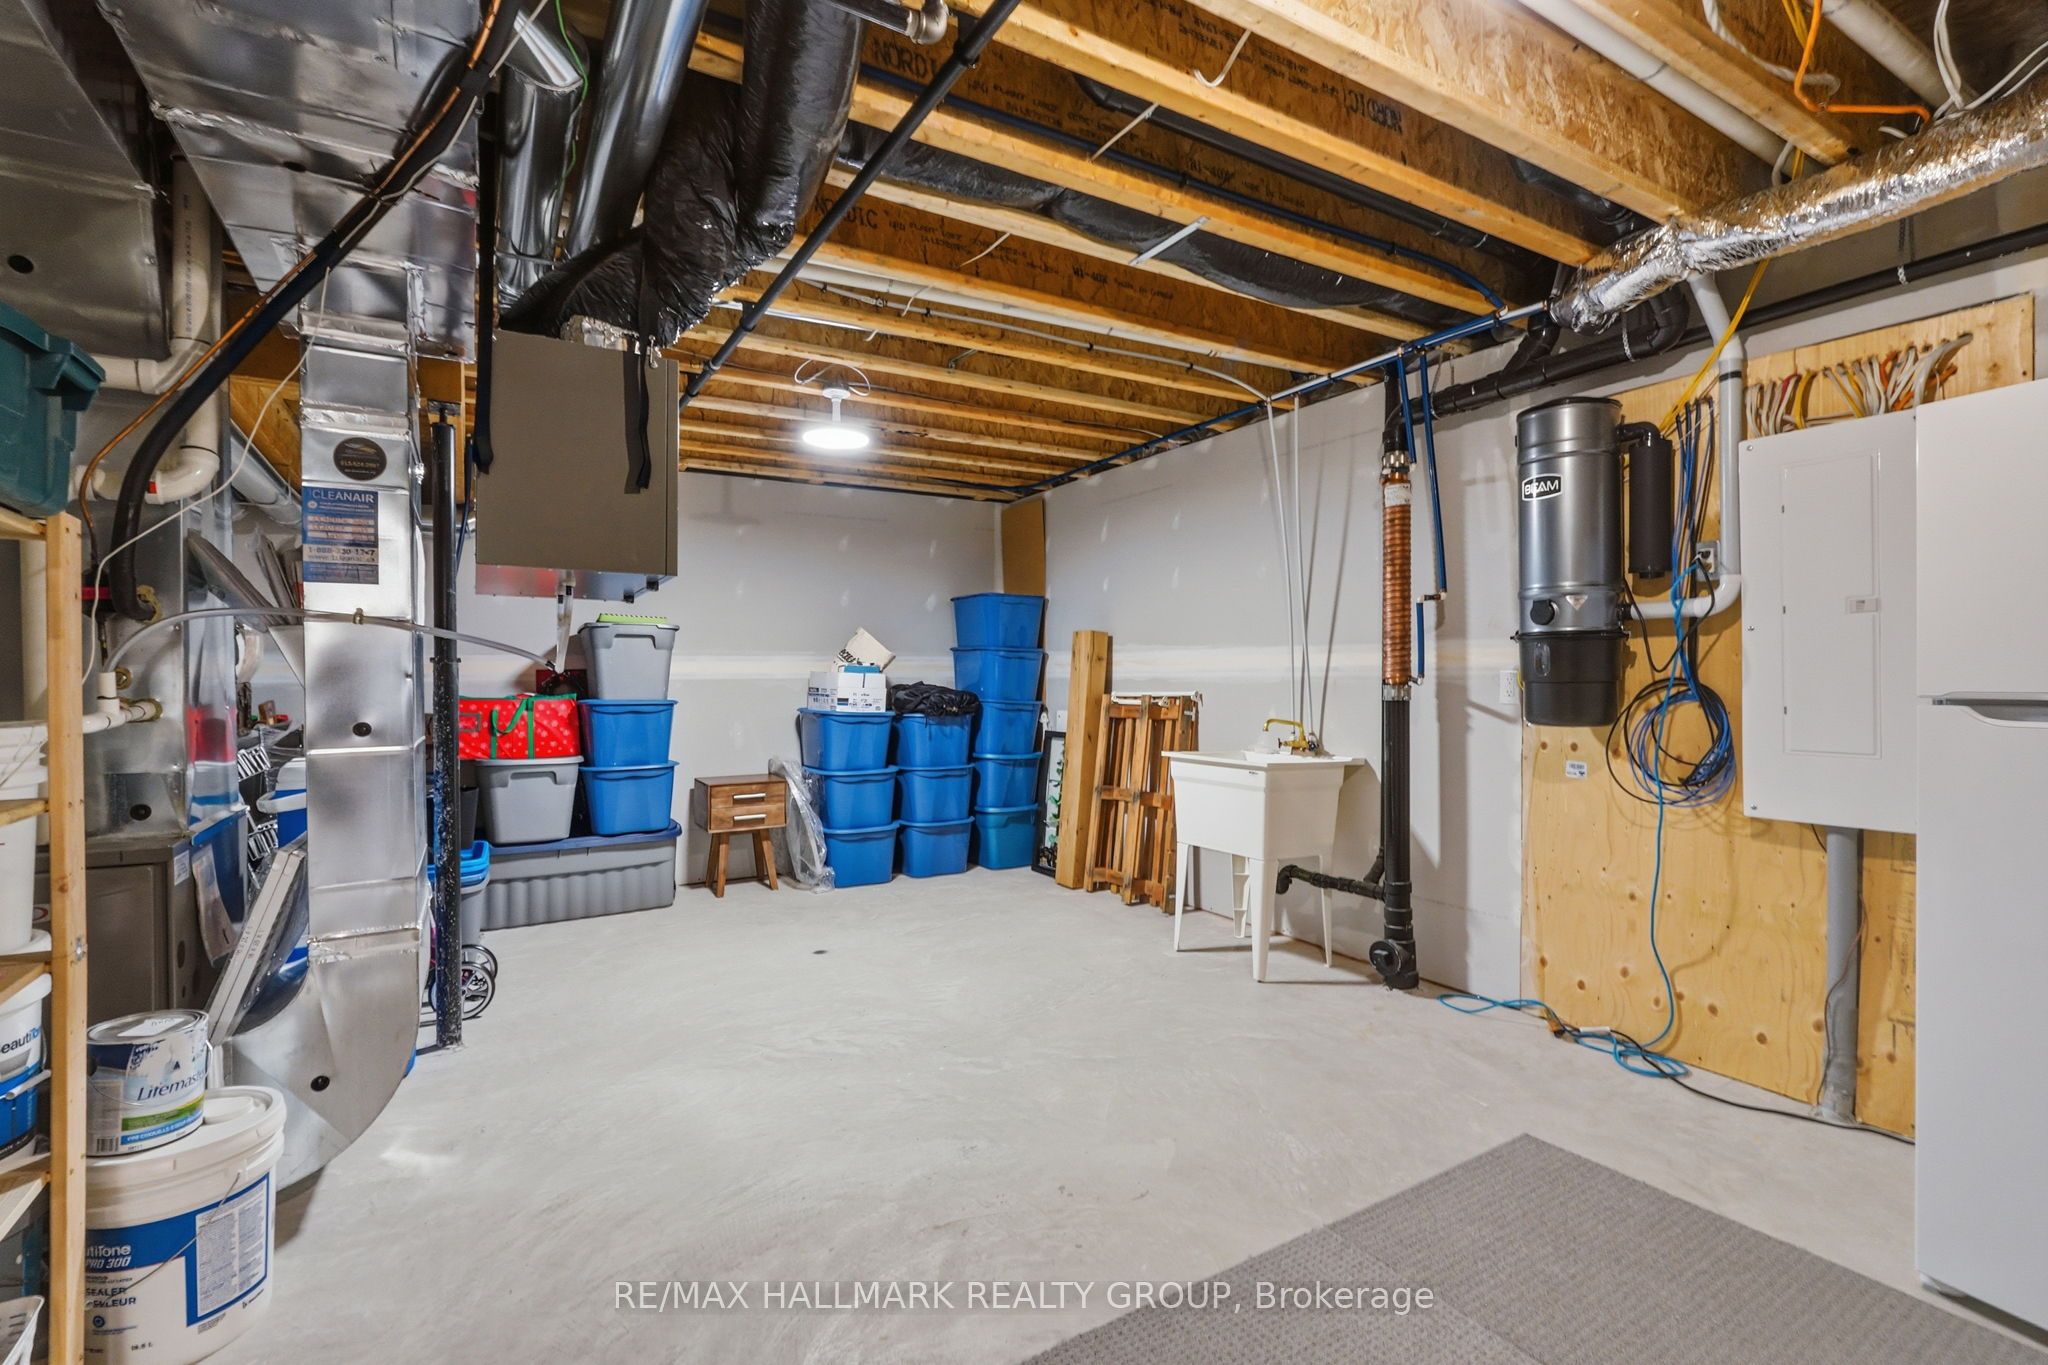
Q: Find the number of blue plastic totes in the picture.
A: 13